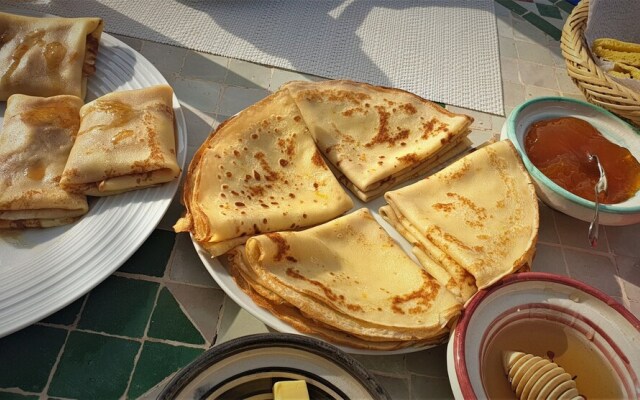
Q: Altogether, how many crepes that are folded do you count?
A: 7